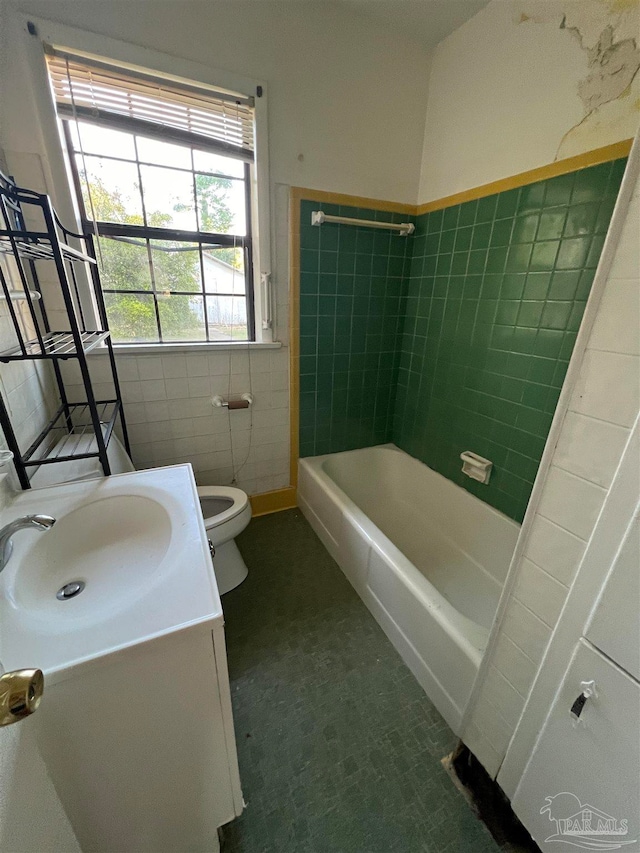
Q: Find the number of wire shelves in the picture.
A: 3